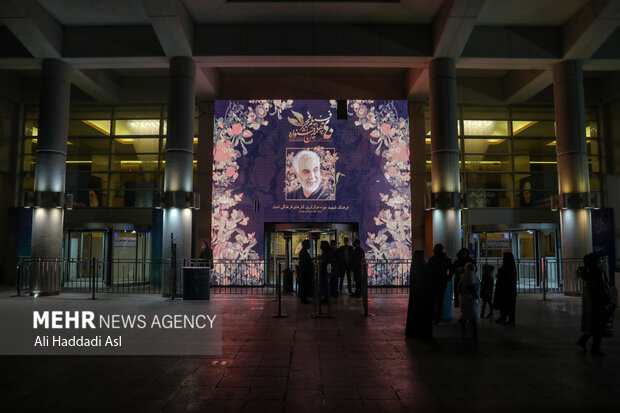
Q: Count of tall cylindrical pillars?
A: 4